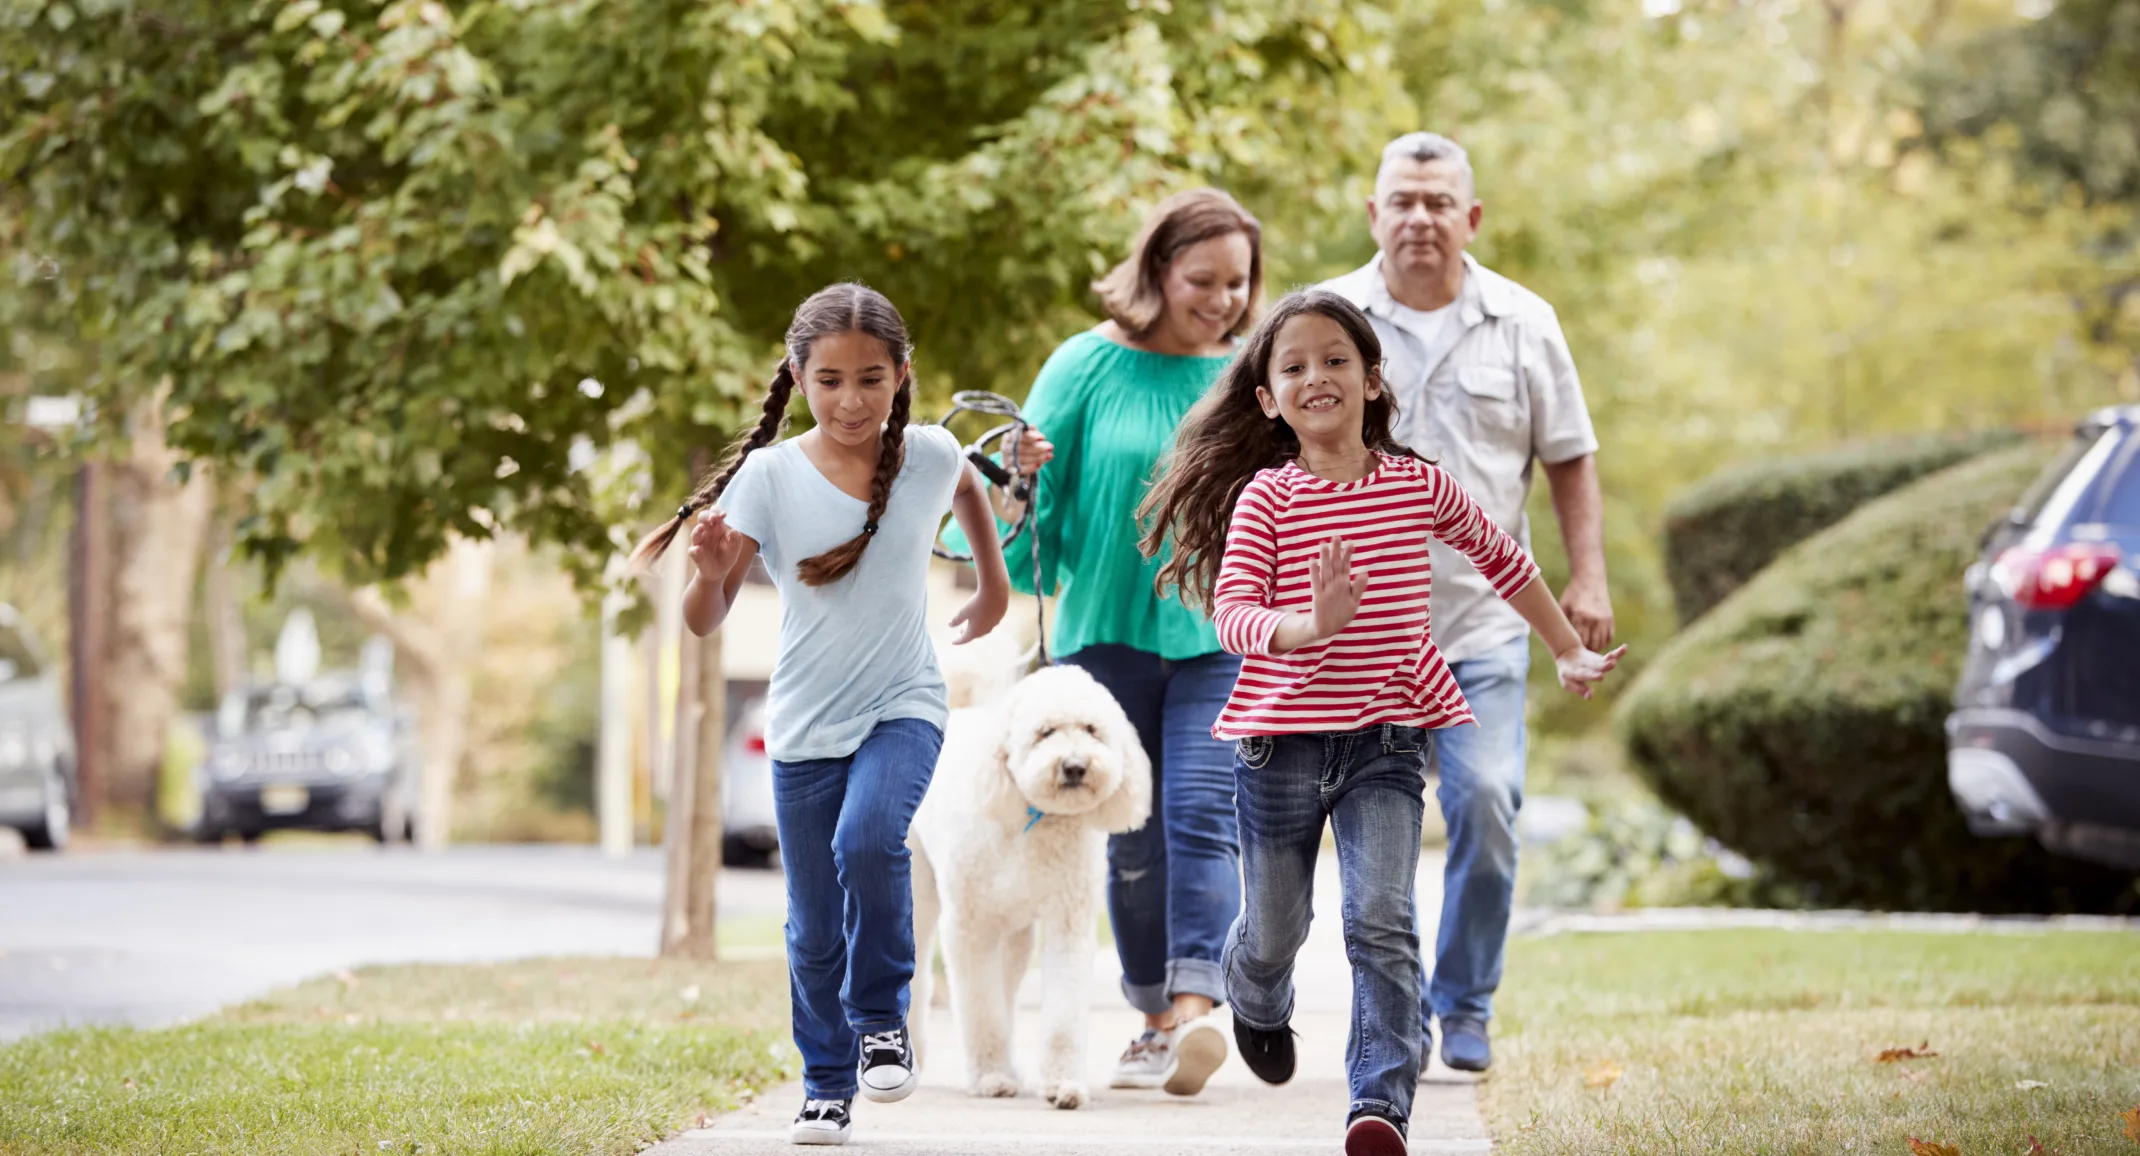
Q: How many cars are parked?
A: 4